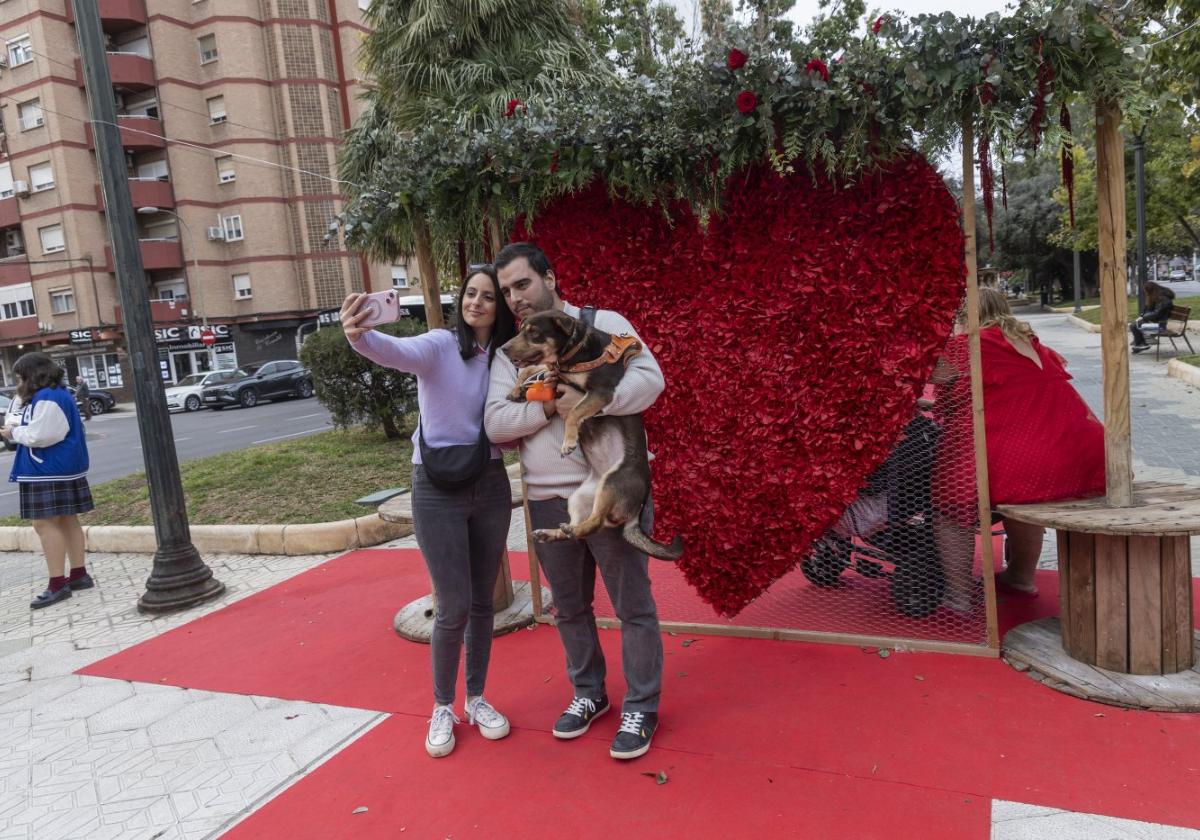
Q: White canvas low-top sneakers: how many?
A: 2